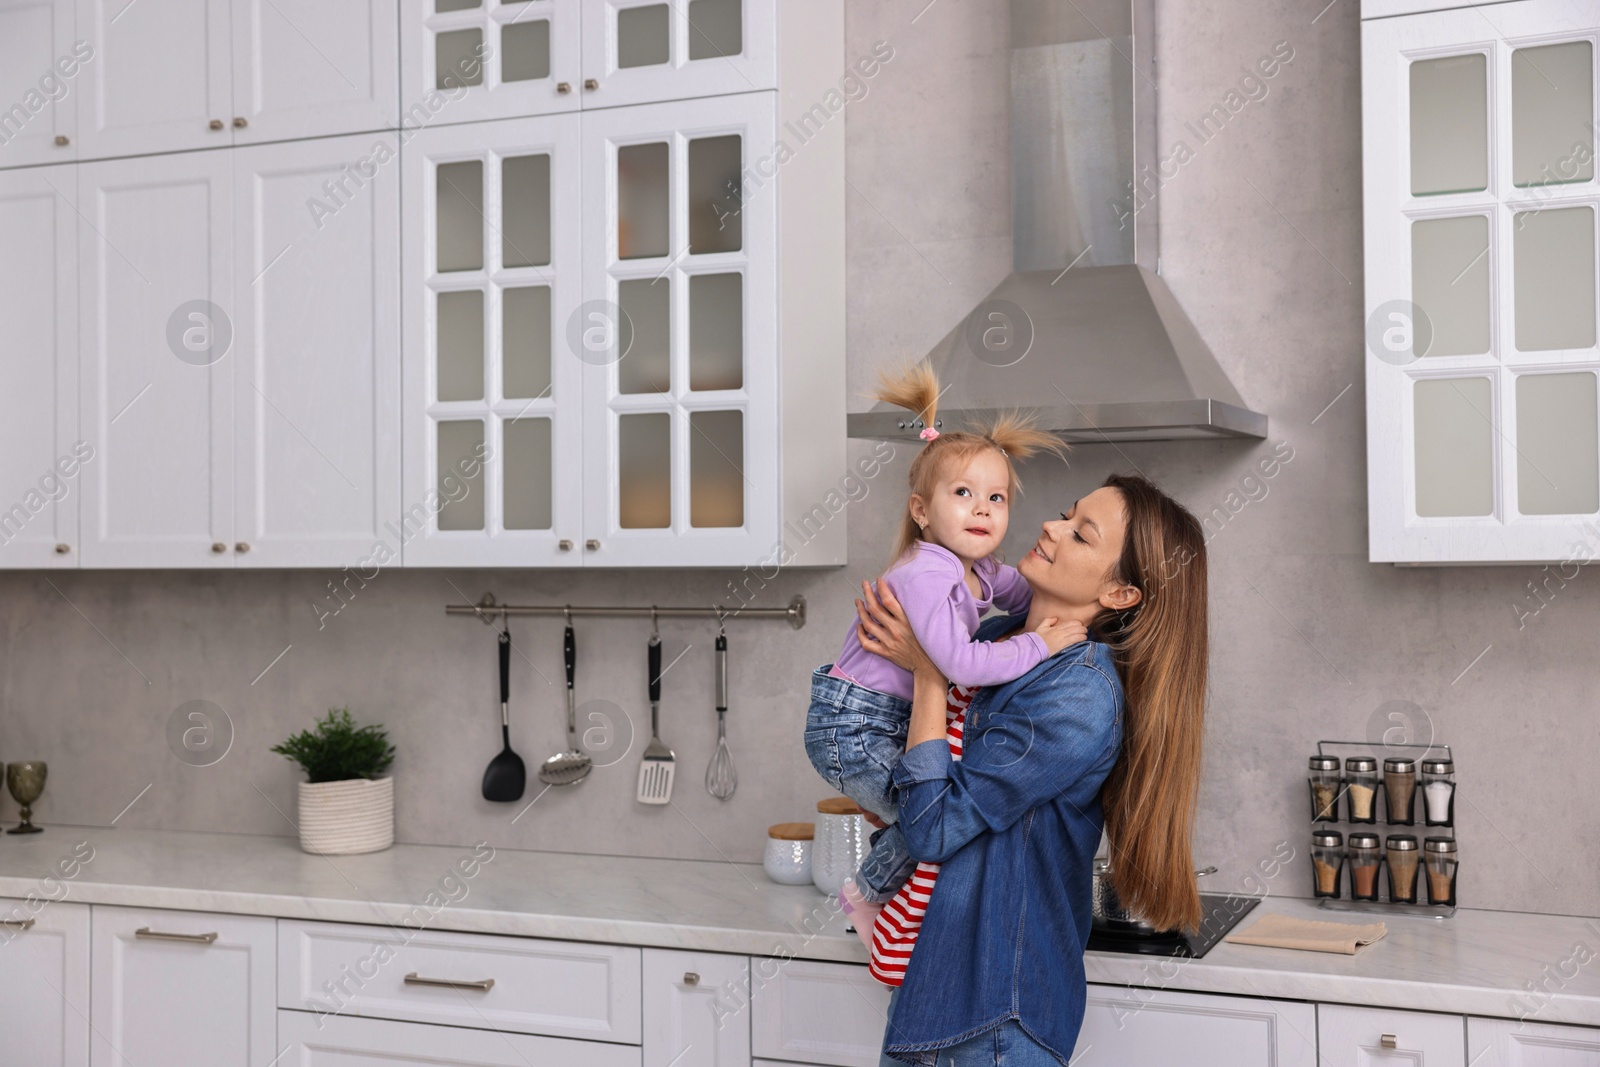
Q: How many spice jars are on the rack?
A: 8